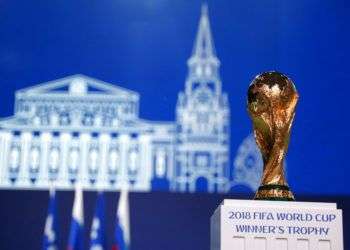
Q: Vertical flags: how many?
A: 4